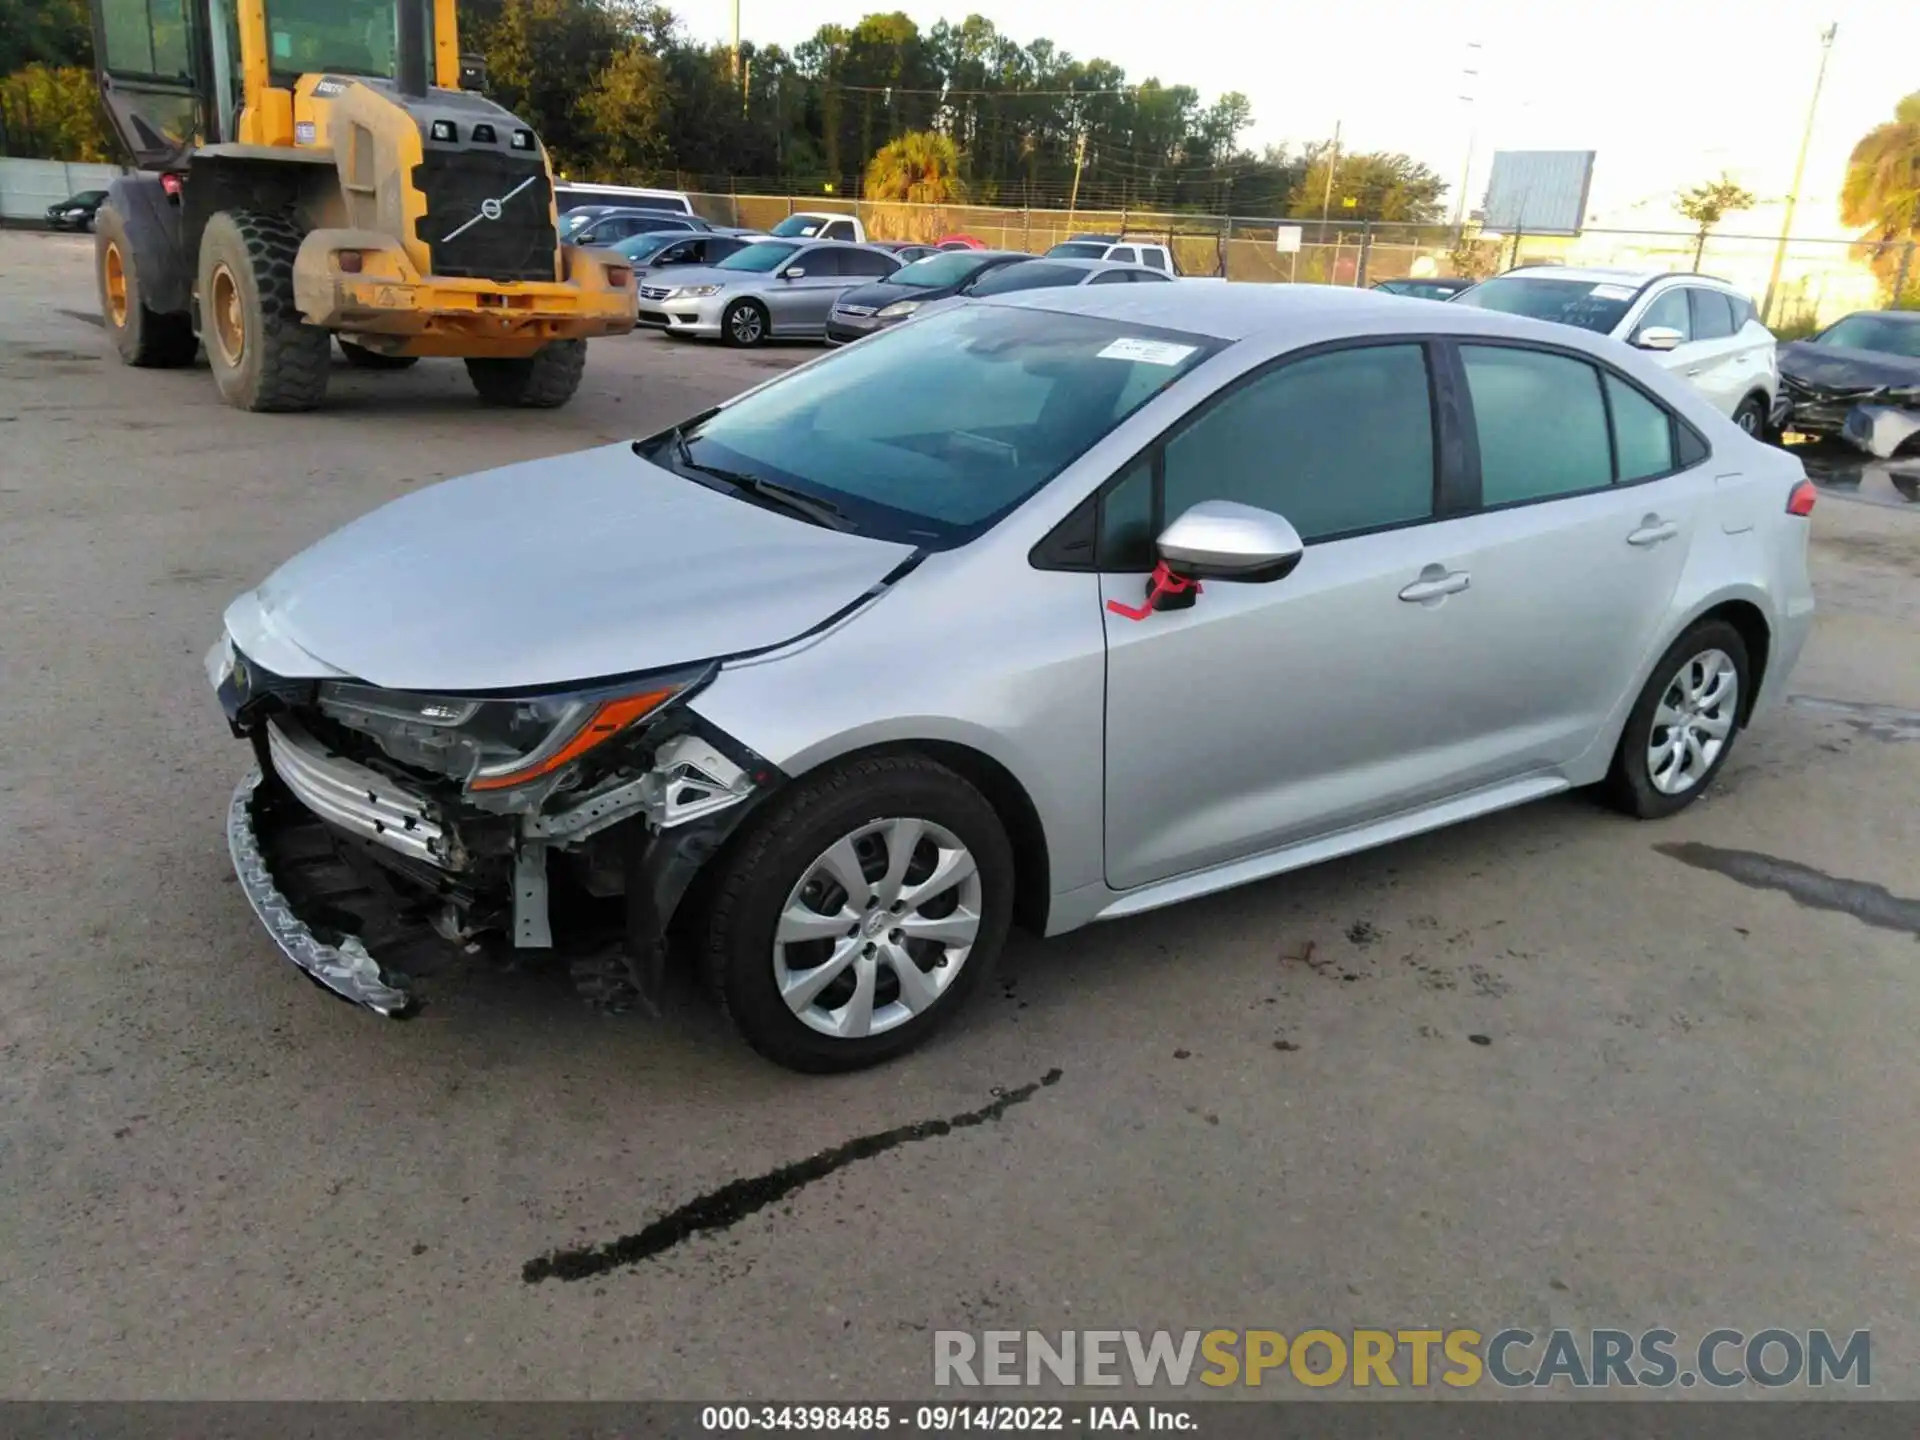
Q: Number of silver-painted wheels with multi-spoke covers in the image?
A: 2